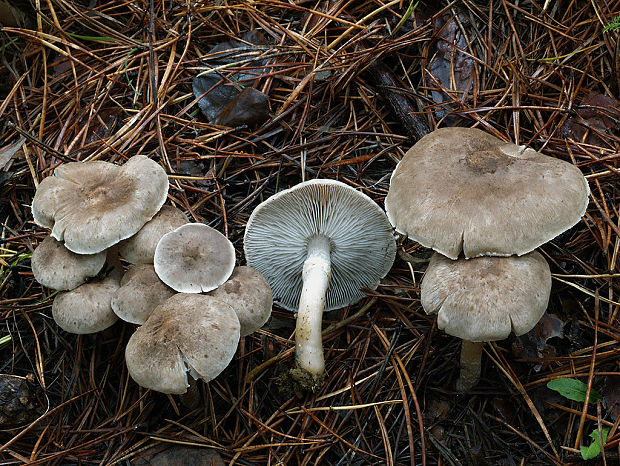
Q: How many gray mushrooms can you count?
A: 11